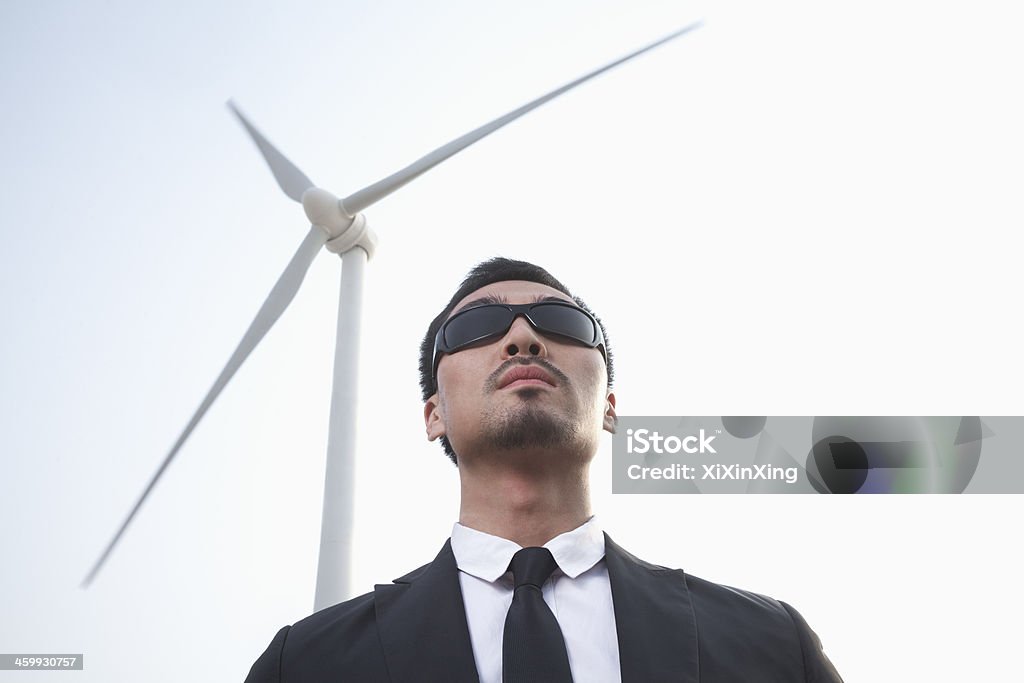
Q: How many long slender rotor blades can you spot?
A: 3